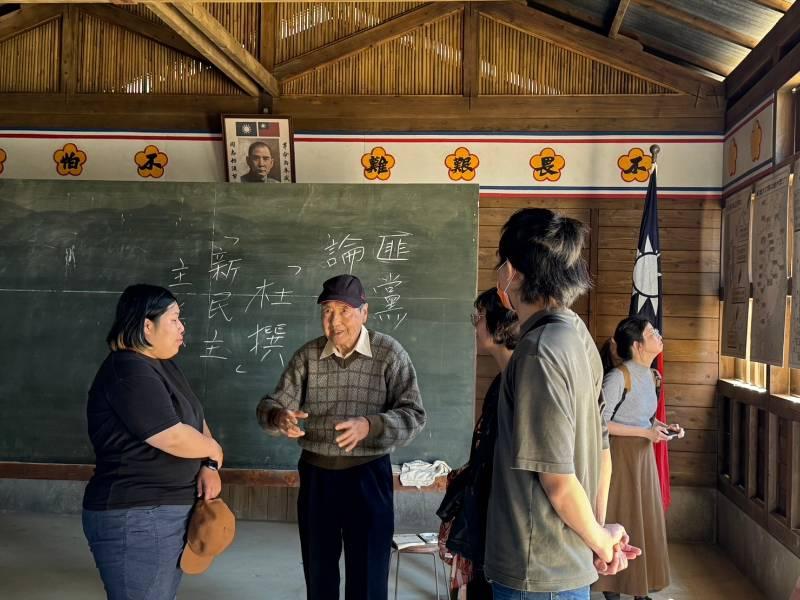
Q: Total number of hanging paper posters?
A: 3